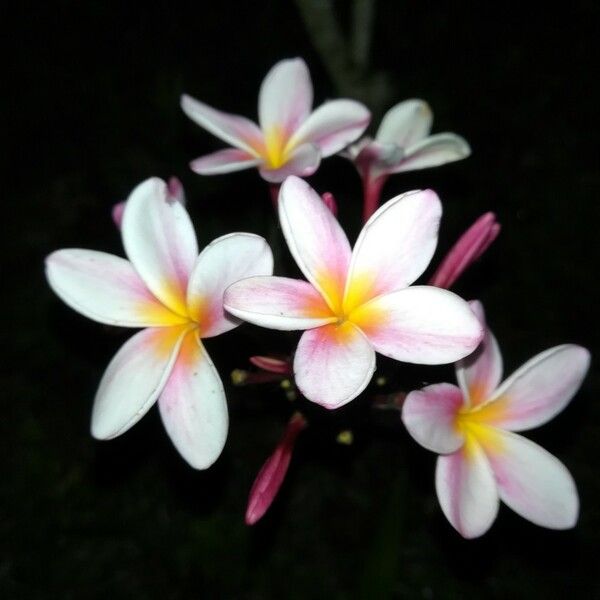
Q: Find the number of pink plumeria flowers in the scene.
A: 5